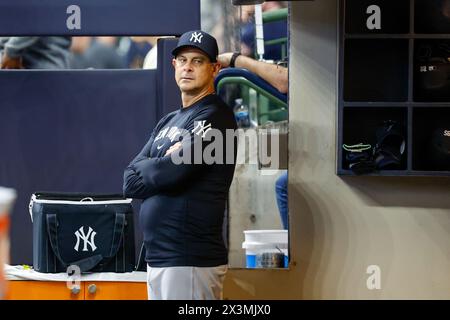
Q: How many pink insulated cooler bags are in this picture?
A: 0